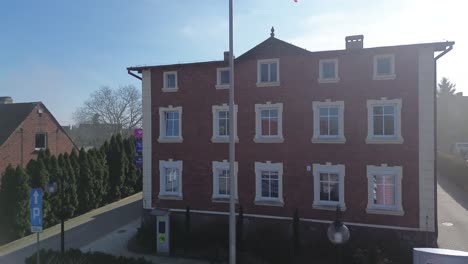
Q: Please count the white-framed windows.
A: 15